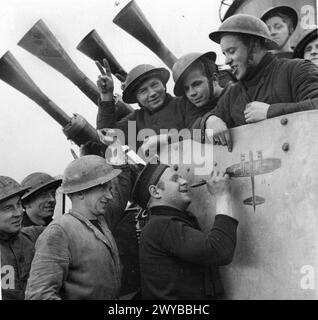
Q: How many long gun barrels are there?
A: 4